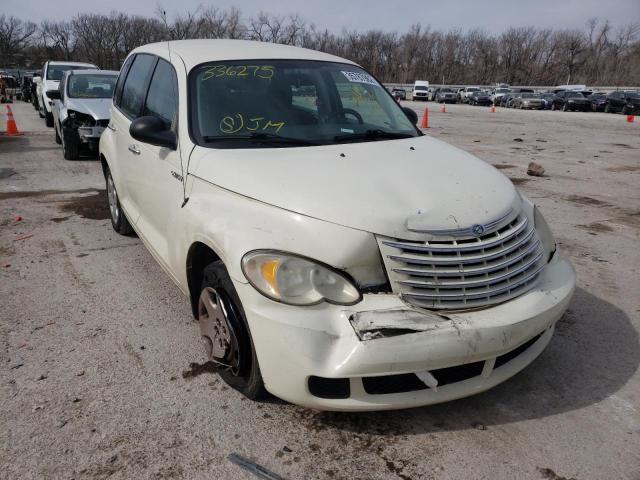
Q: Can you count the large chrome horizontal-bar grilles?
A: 1